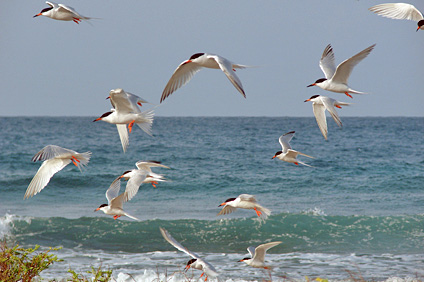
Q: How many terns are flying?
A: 14